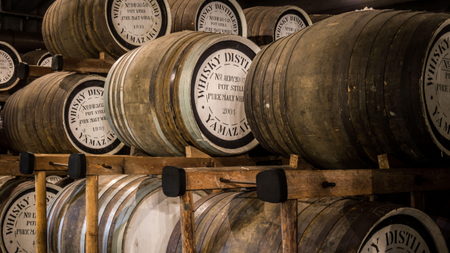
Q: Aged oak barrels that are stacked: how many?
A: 11